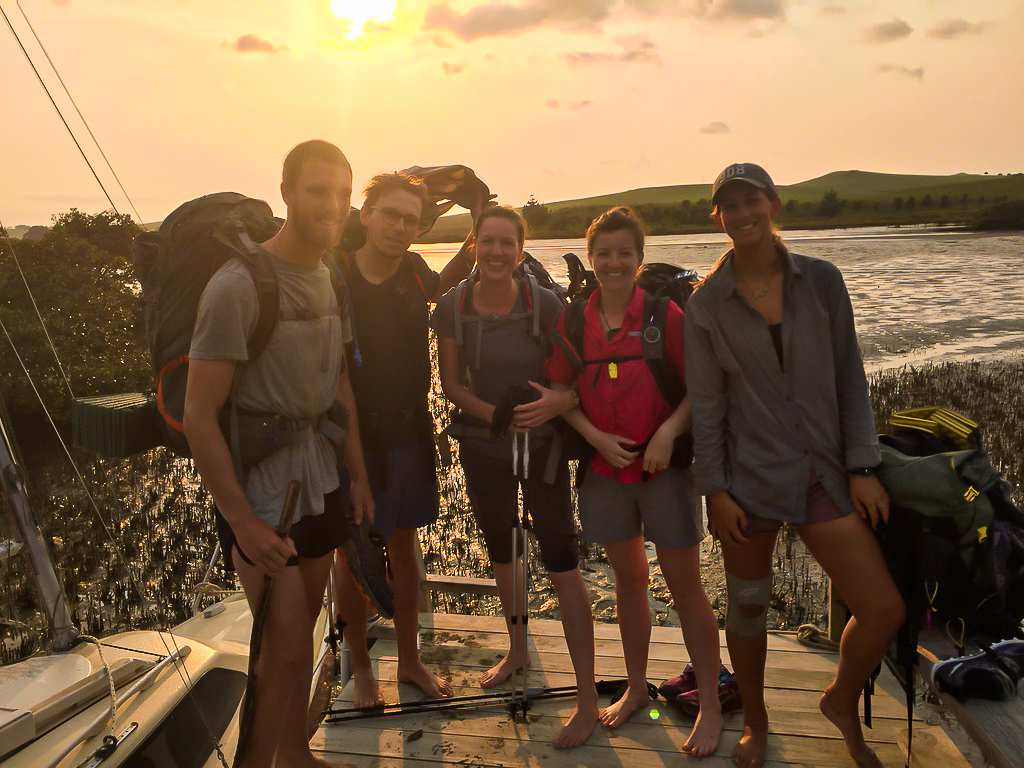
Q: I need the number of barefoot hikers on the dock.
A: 5